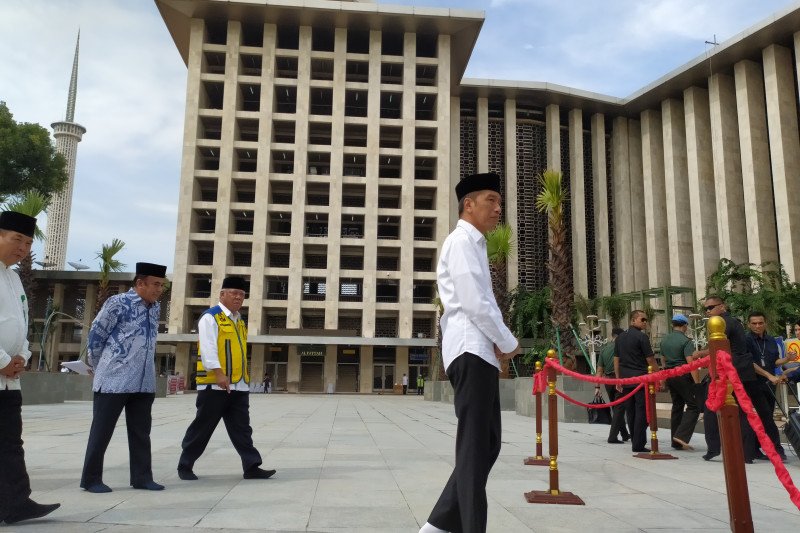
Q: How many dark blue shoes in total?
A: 2